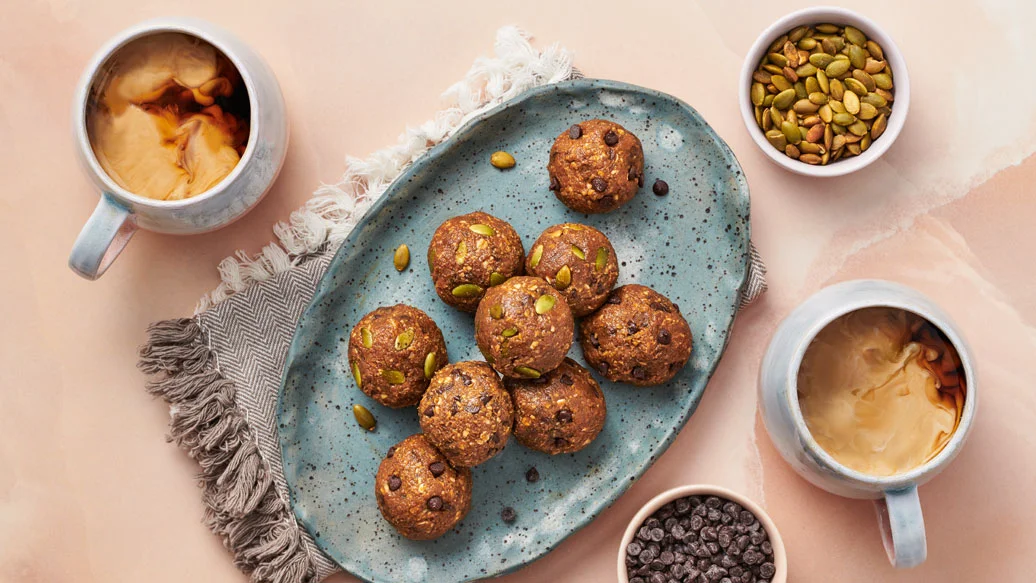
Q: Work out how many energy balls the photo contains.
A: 9